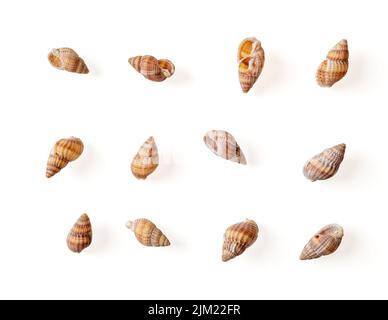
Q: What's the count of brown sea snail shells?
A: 12